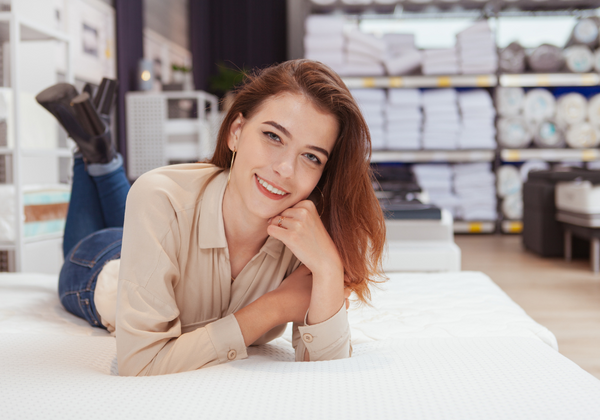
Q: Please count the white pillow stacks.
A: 11